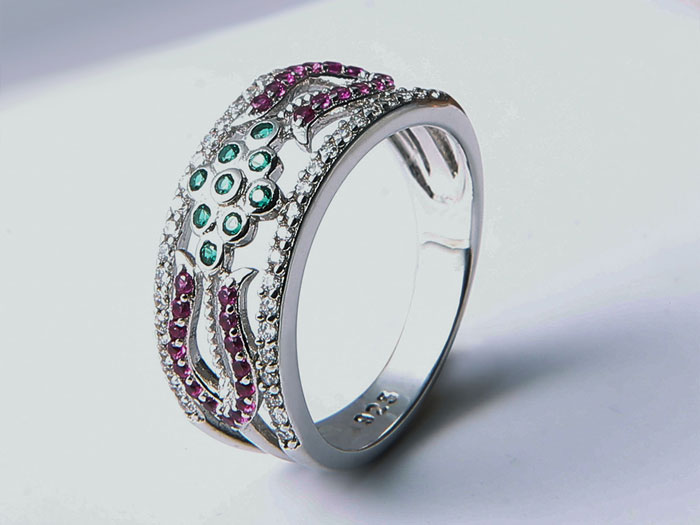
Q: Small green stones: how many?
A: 9